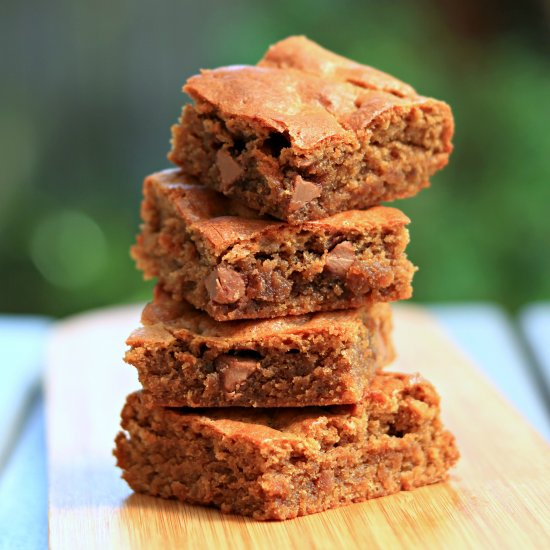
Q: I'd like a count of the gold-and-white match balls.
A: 0